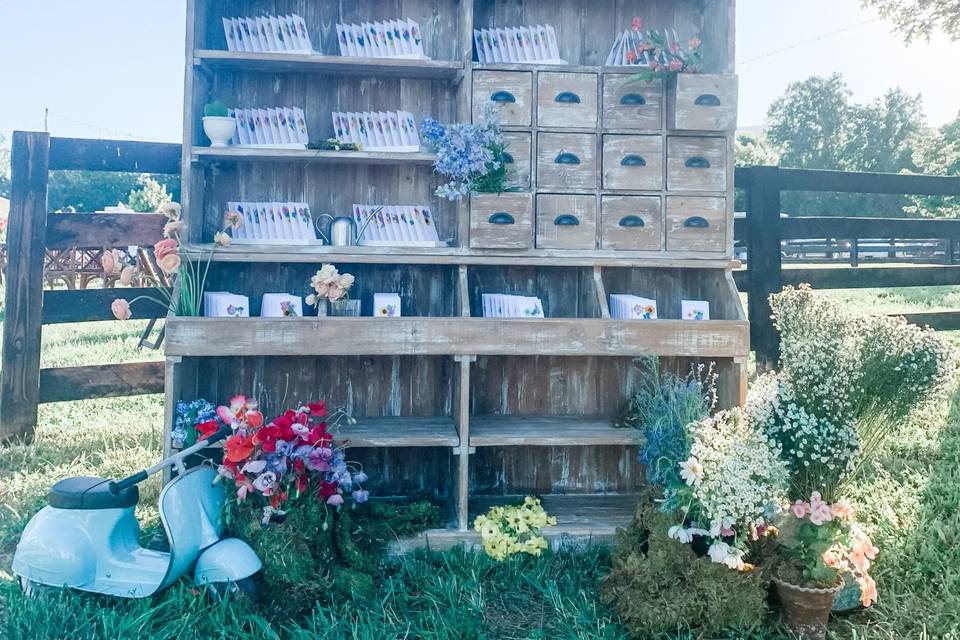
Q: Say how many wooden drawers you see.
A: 12